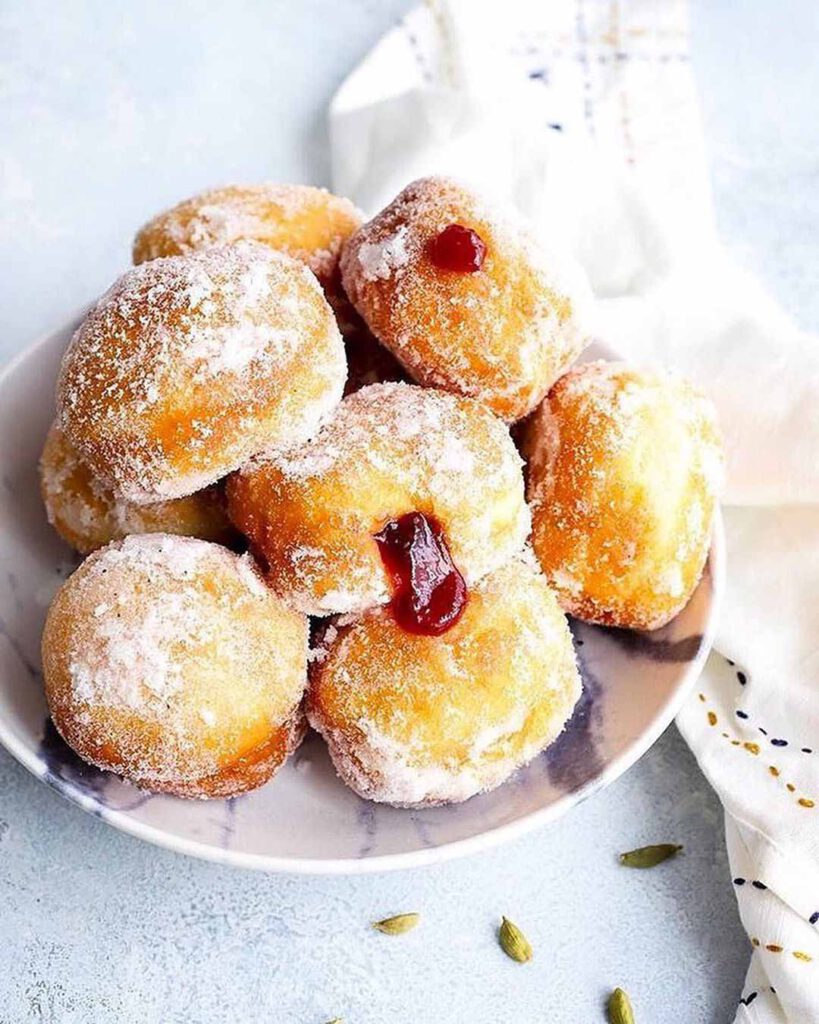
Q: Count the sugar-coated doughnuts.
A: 8